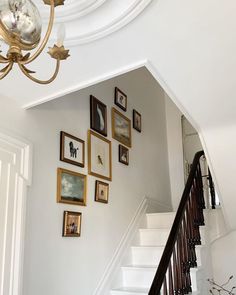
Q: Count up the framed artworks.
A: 10